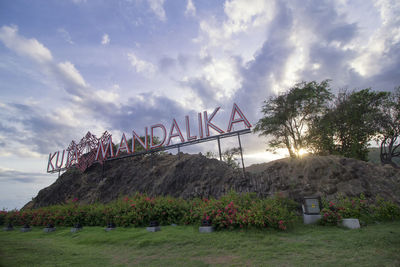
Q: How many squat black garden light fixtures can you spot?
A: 7